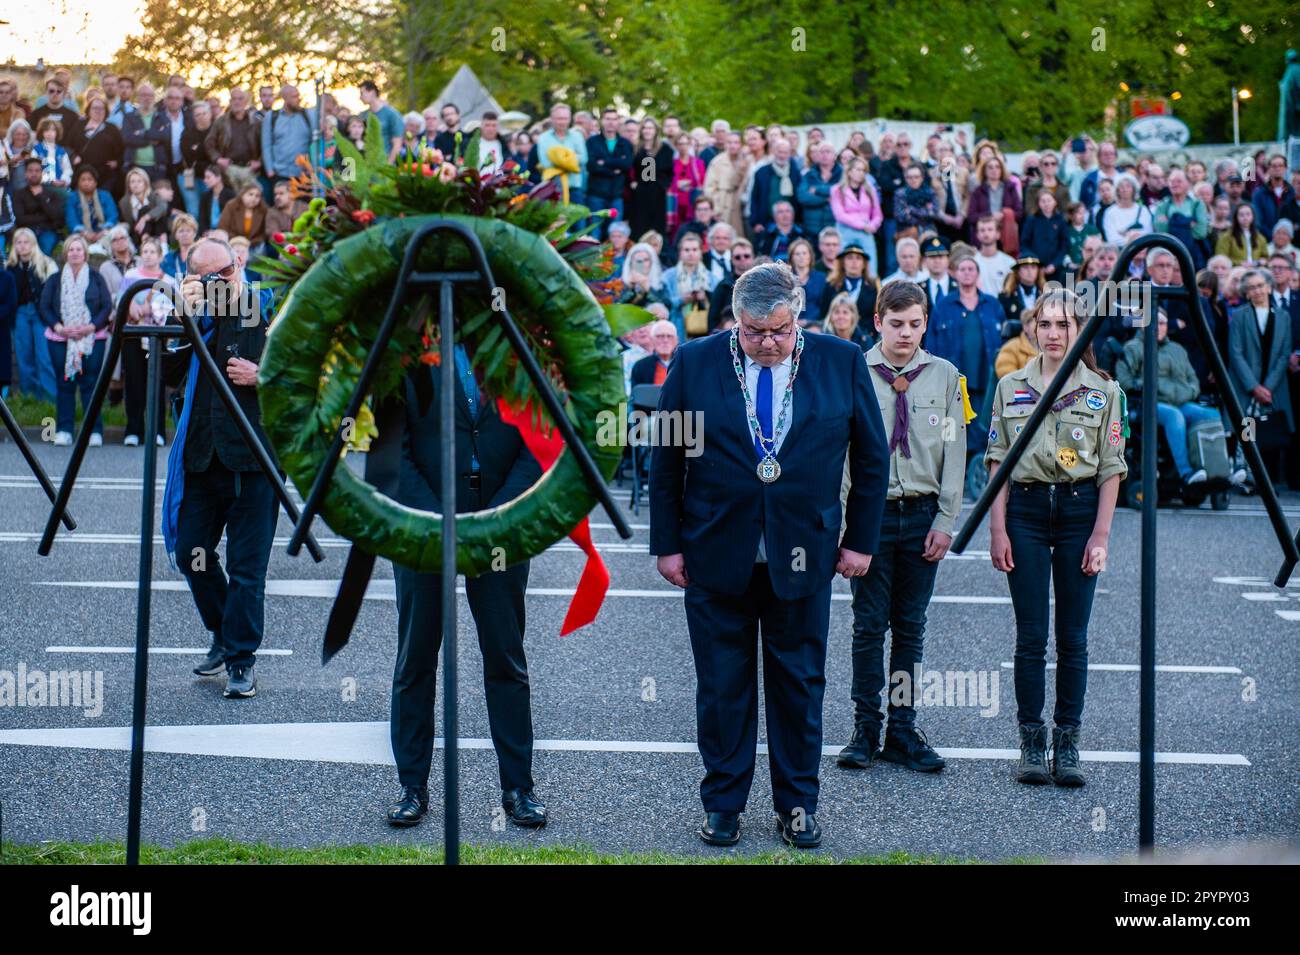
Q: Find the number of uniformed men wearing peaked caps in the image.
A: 1